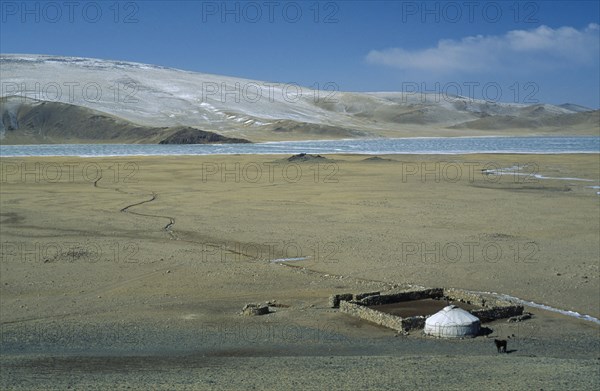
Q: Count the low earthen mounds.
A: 2